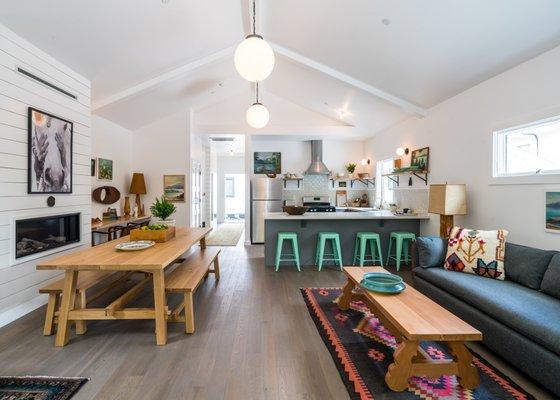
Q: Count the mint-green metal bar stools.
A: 4